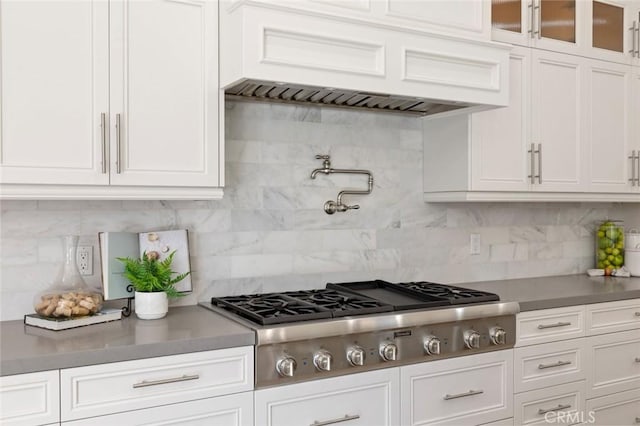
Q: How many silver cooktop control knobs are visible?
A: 7